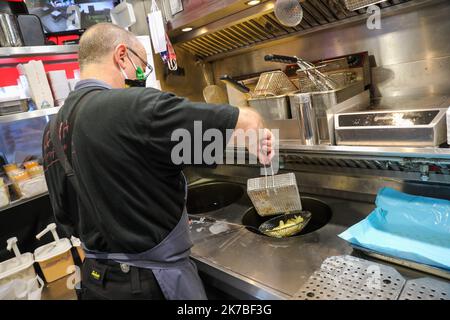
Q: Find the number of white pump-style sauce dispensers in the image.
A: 2